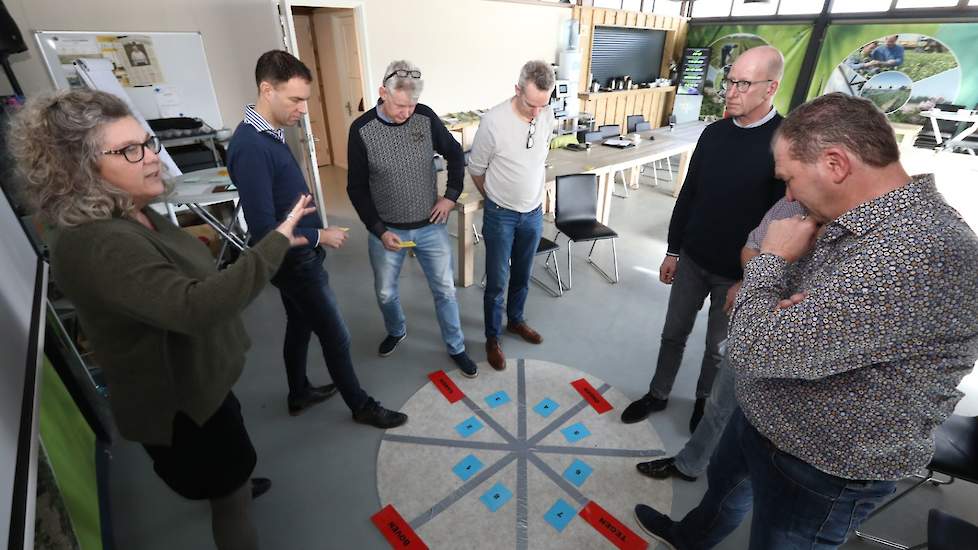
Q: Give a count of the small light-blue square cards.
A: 8